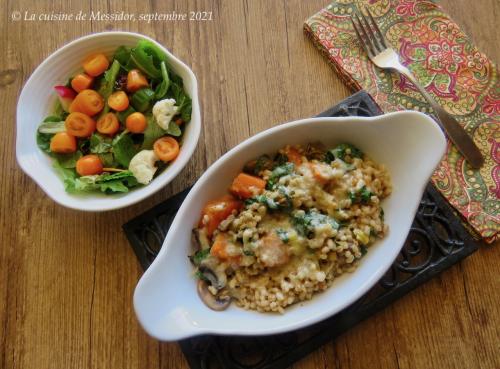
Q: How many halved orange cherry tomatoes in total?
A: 11